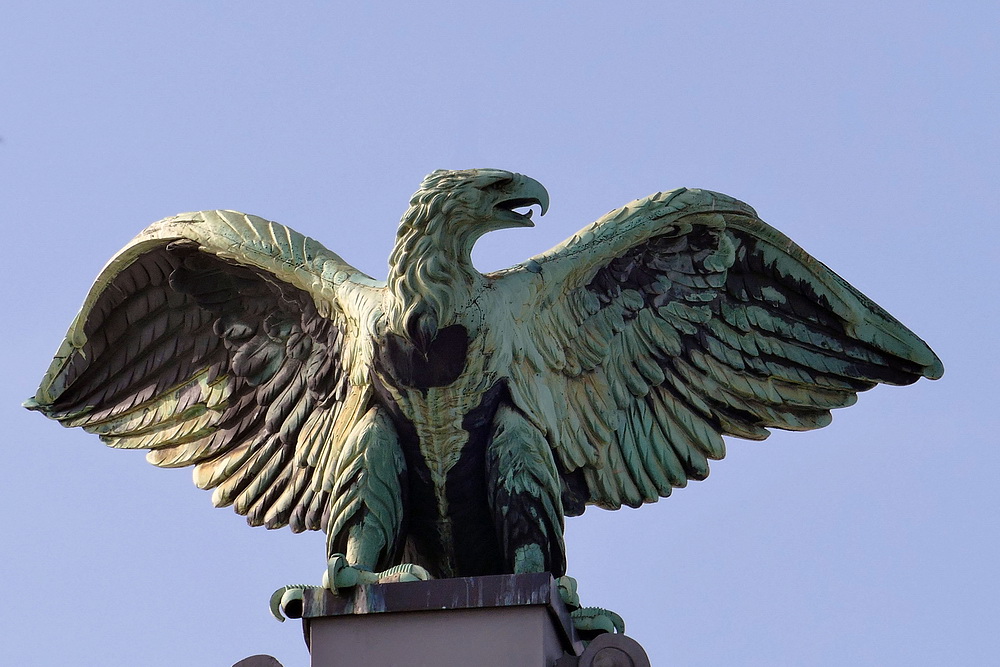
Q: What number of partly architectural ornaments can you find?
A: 2